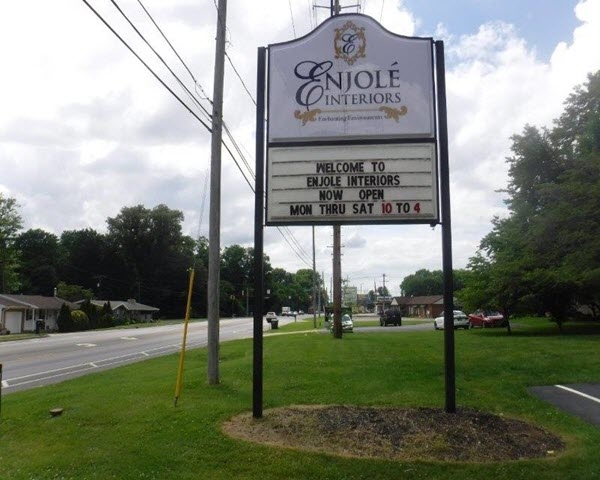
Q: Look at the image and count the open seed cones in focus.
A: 0